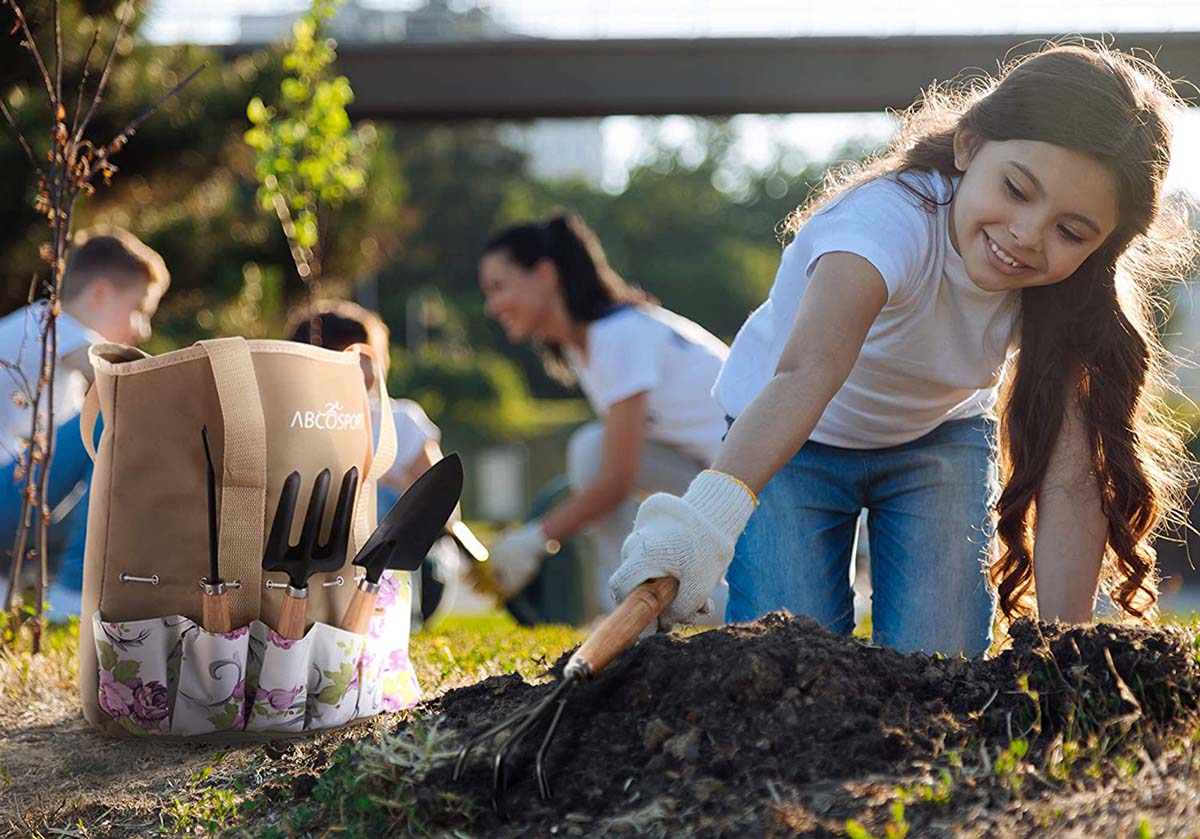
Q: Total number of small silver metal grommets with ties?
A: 6